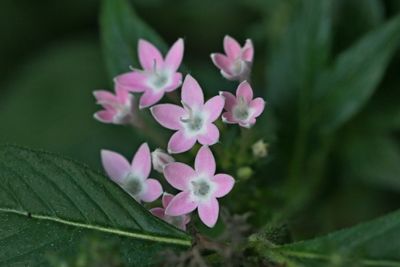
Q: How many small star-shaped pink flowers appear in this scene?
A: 8